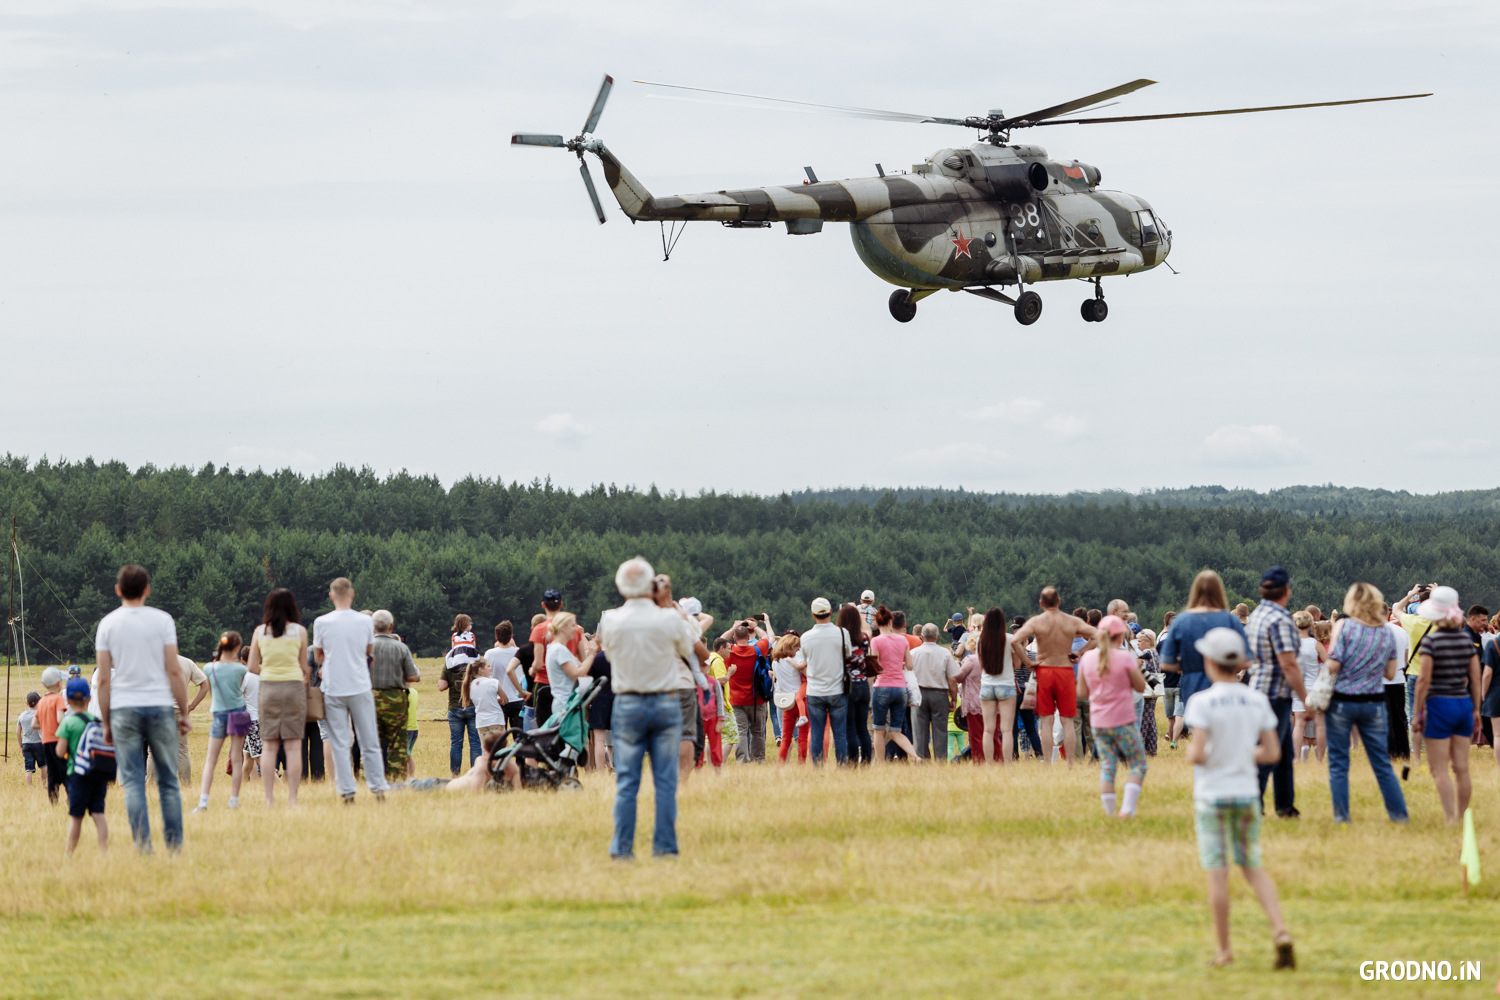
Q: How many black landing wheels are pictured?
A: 4